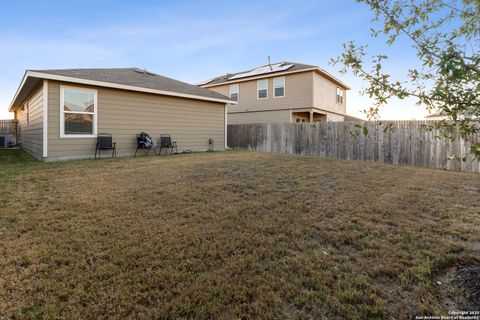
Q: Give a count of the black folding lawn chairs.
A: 3